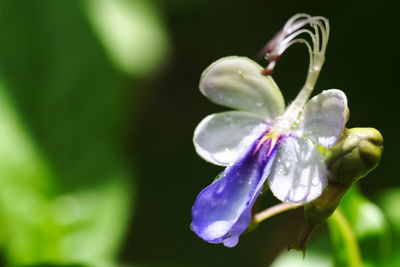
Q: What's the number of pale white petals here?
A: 4